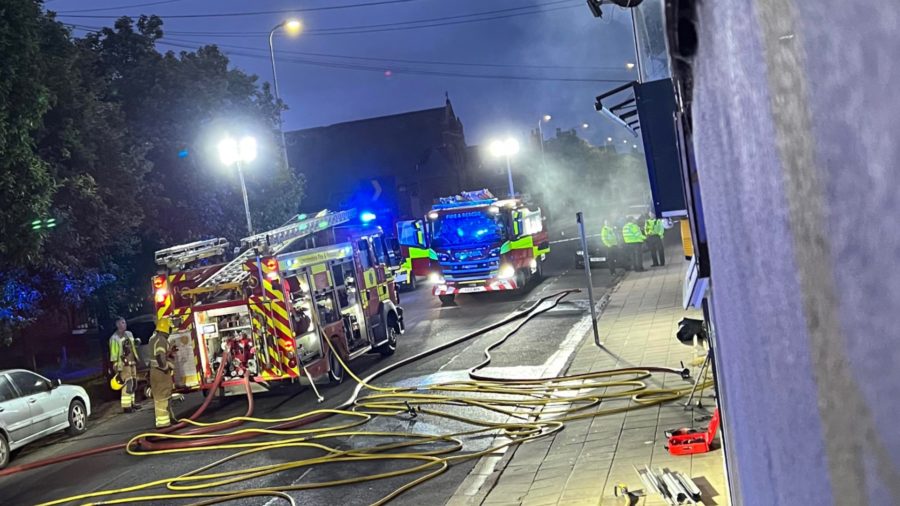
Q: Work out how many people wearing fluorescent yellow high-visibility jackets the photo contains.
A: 4